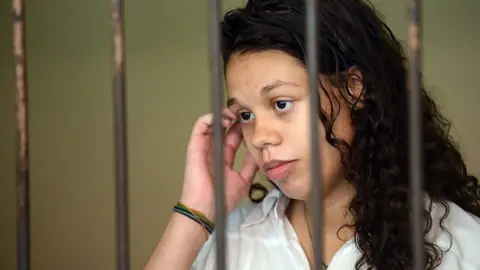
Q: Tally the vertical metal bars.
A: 5